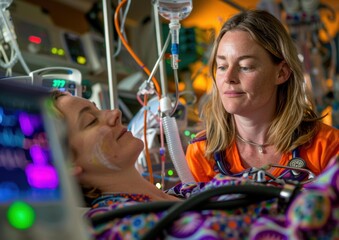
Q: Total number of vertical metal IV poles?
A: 2